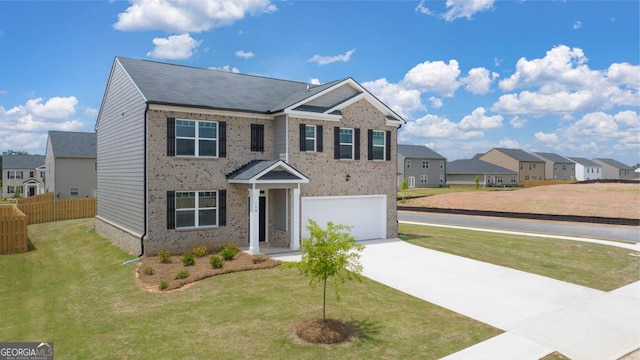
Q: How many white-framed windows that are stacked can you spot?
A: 2